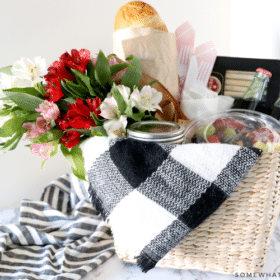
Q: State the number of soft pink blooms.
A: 3